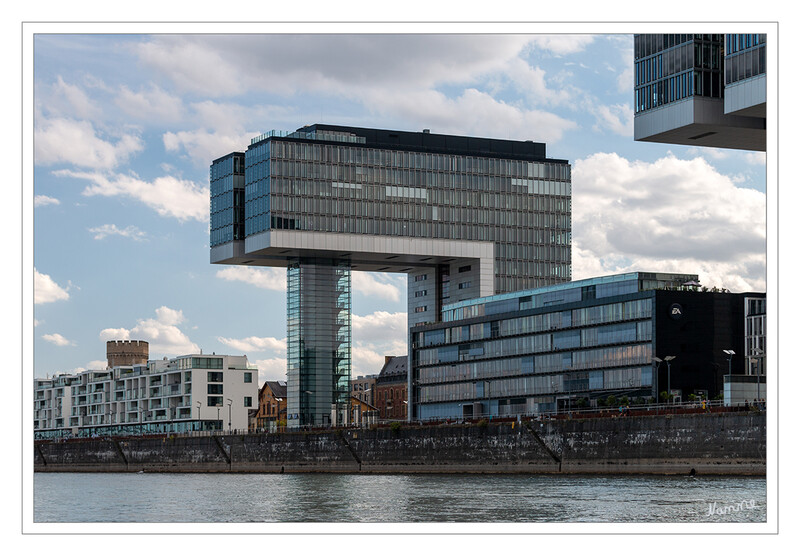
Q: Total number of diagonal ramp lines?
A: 5